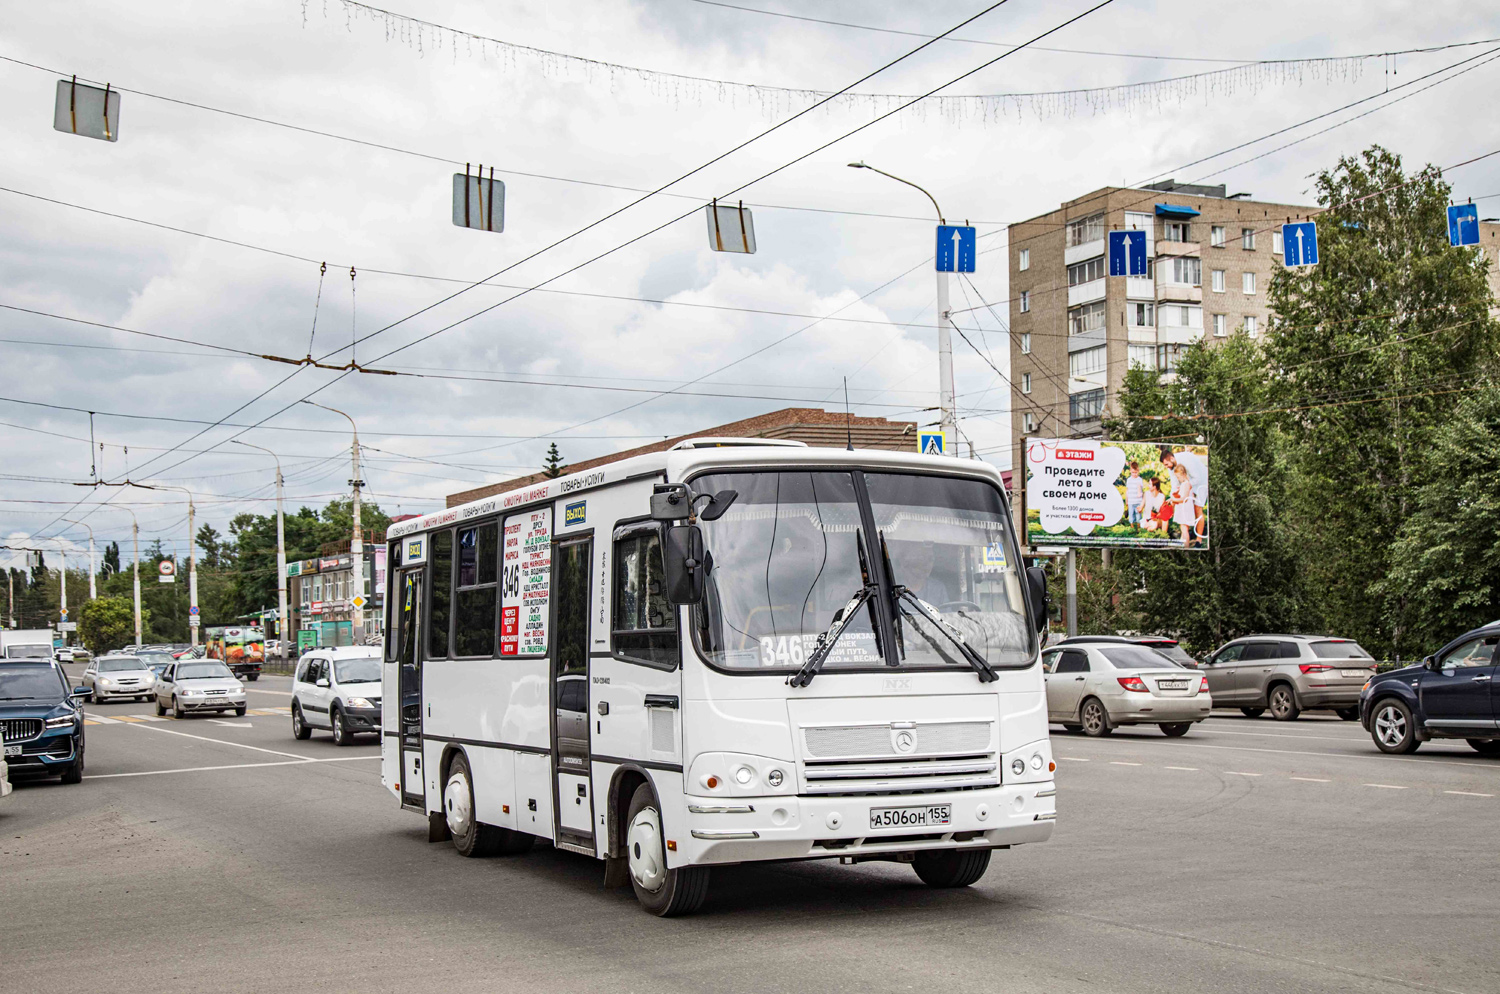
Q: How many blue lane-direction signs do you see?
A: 4